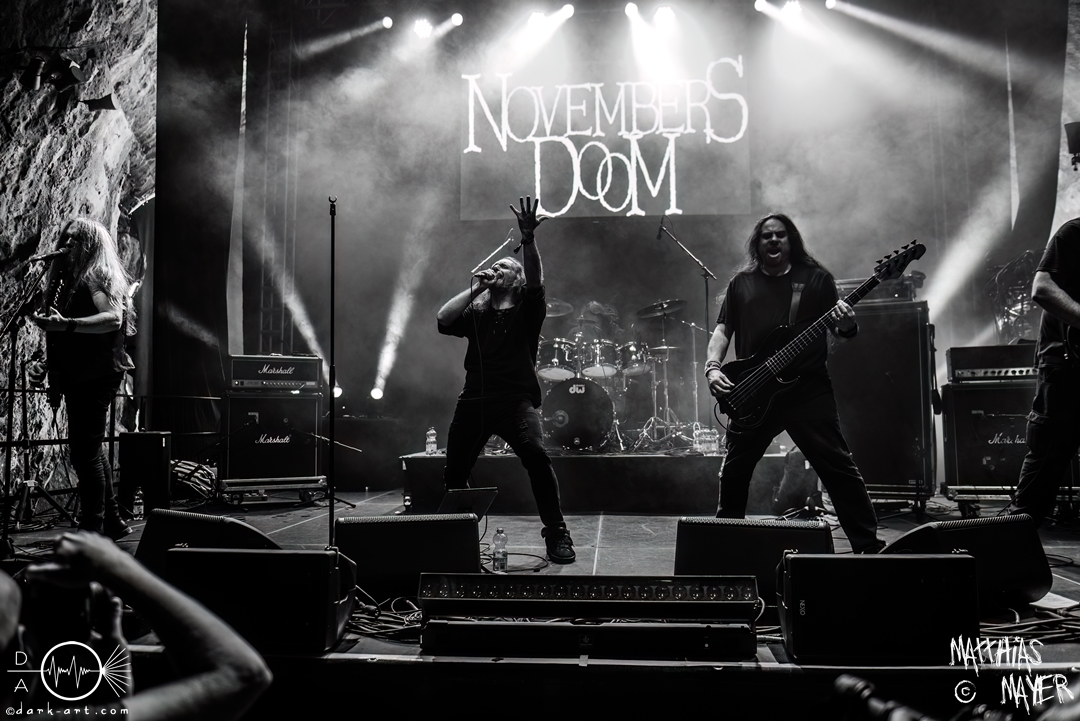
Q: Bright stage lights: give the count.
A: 12